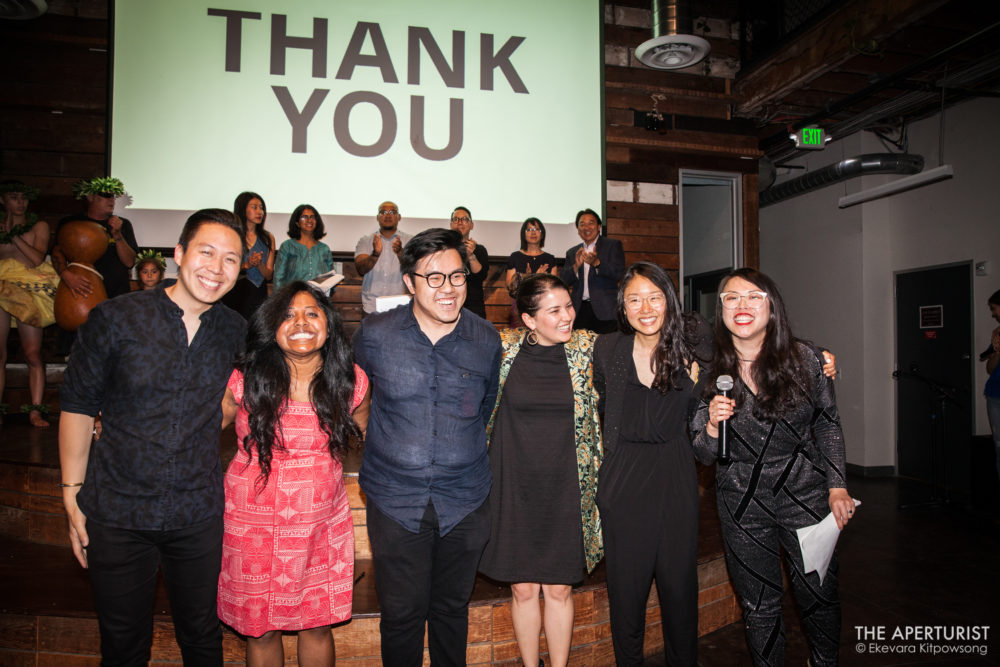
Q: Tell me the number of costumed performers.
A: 3